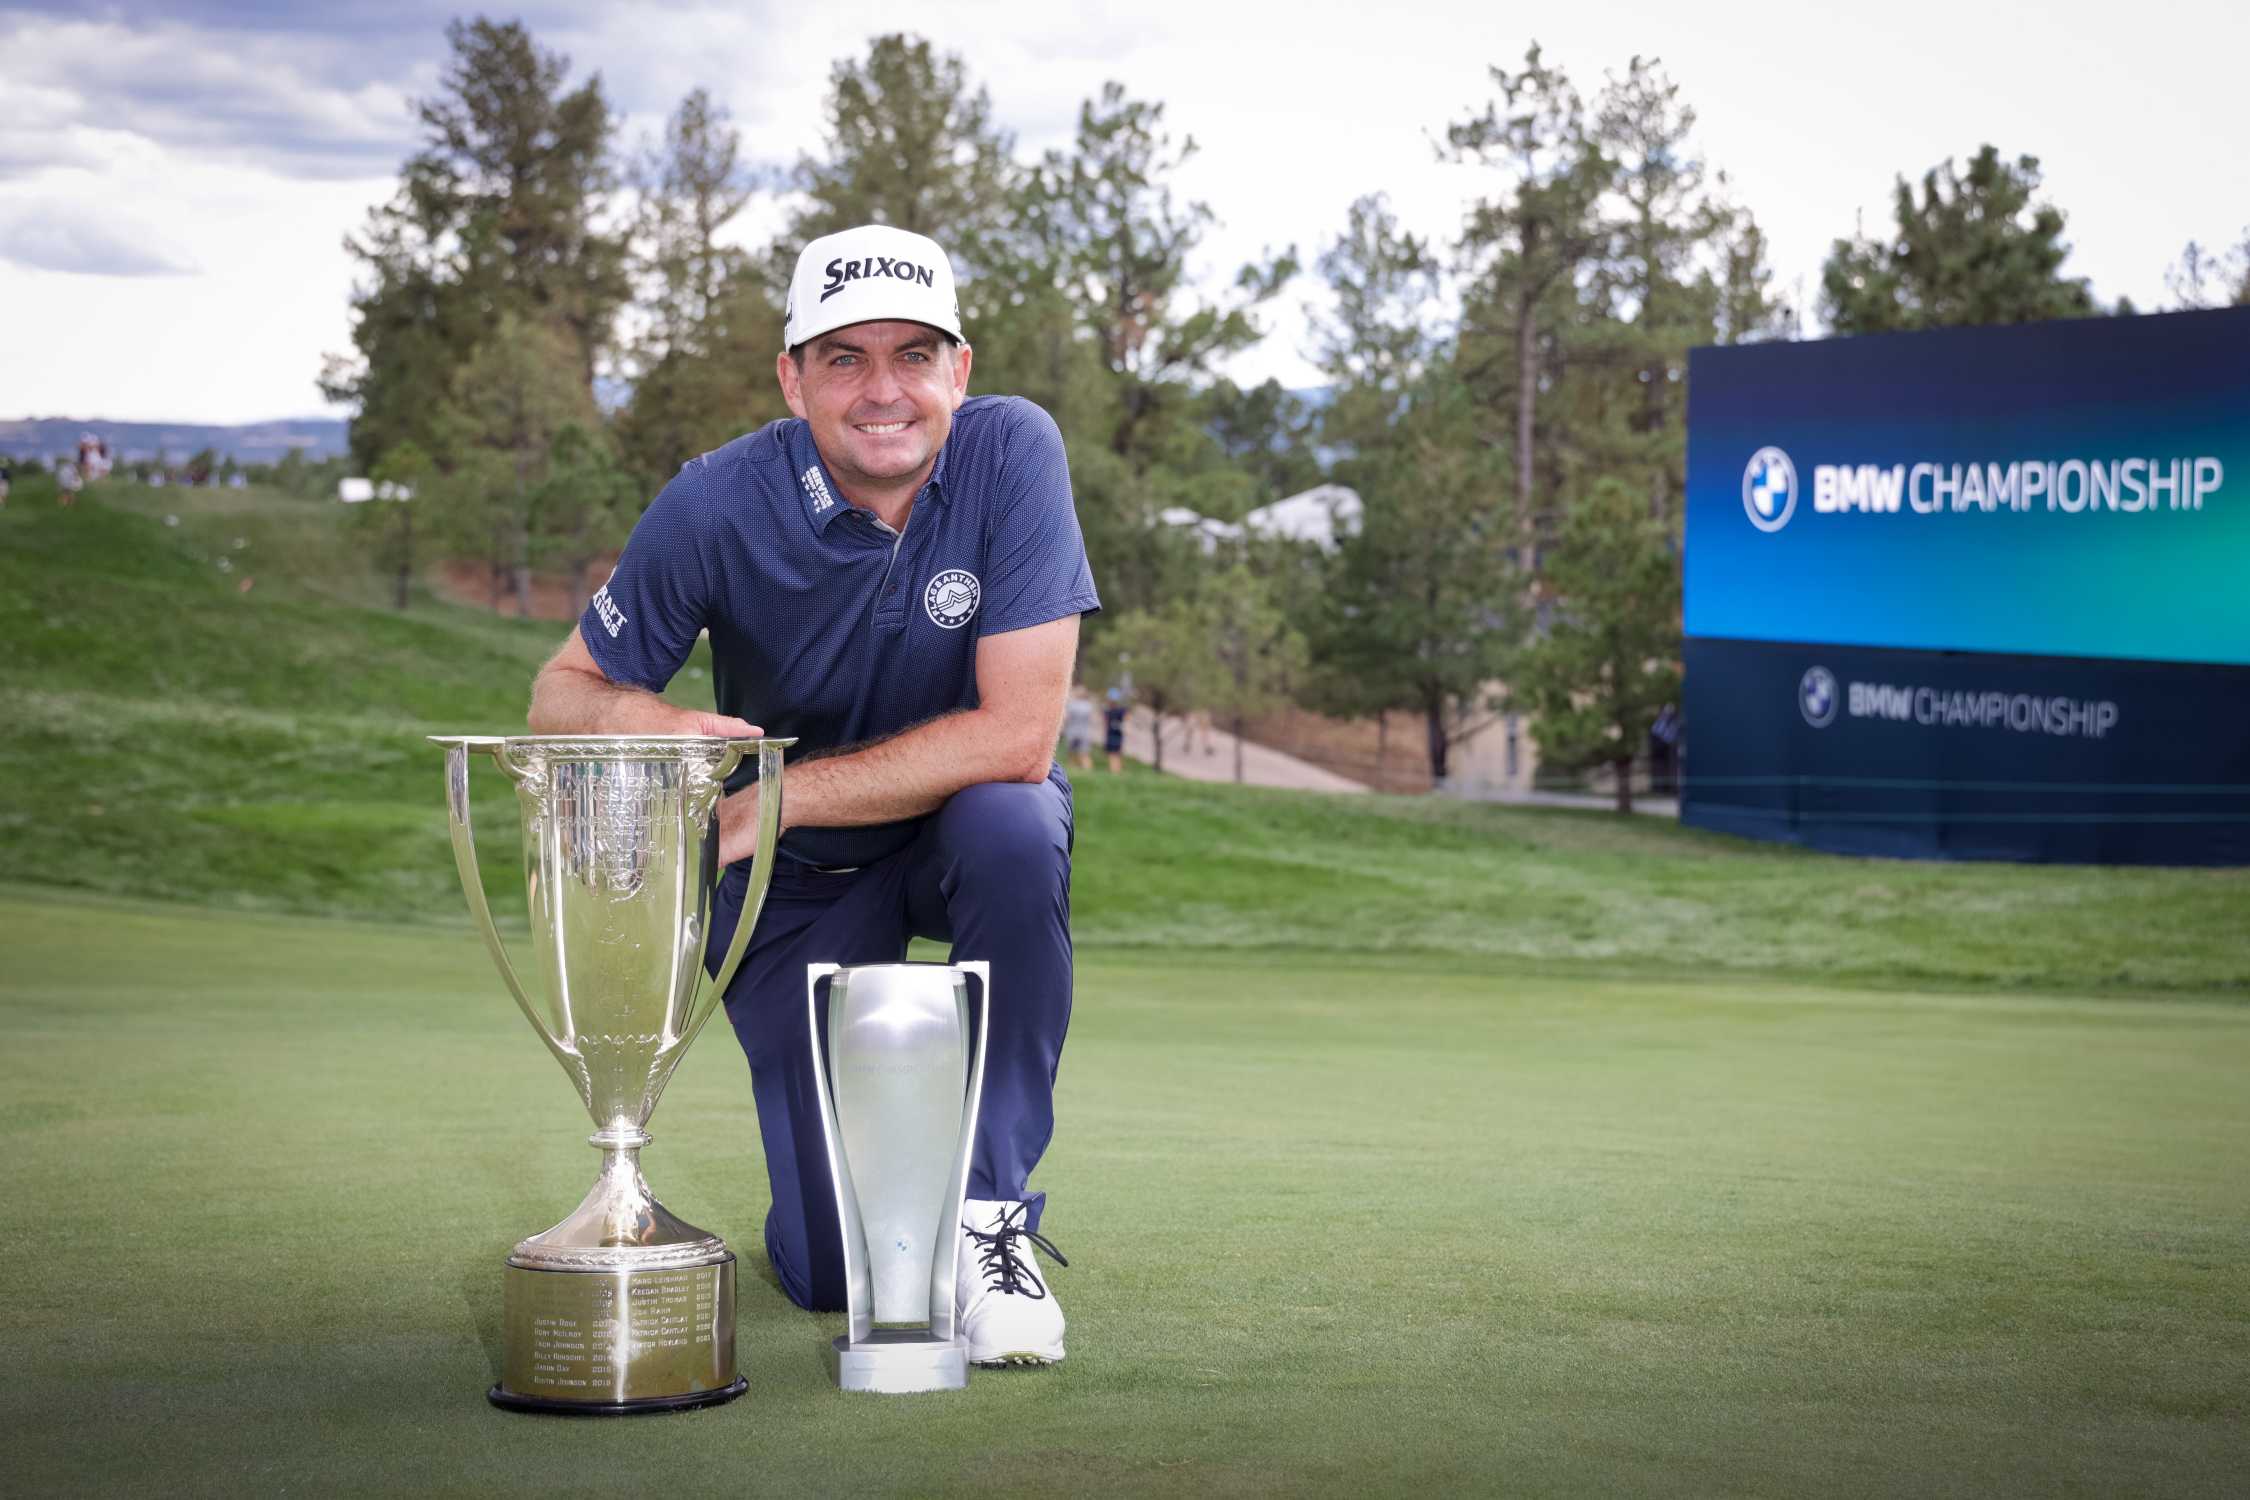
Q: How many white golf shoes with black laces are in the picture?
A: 1